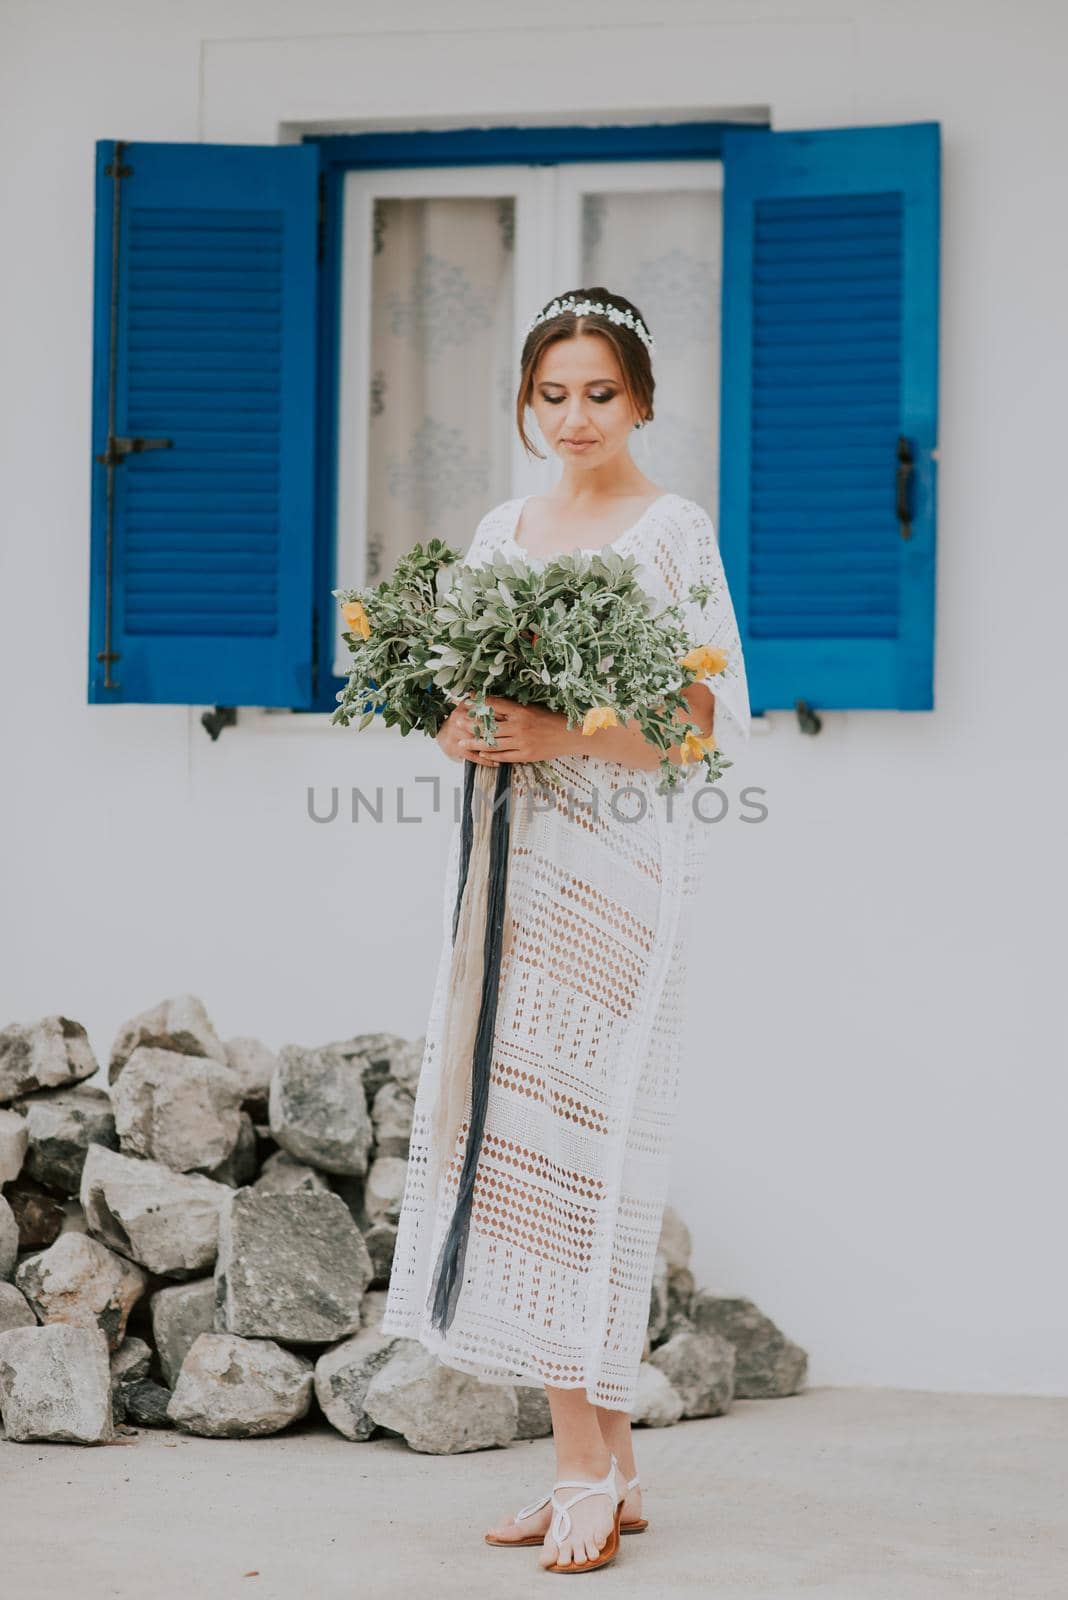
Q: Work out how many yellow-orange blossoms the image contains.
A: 4